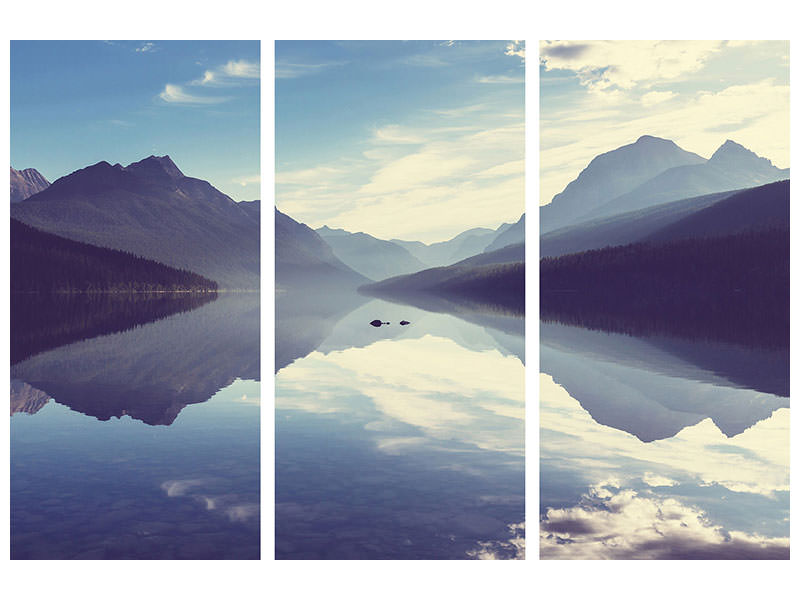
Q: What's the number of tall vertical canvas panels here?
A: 3